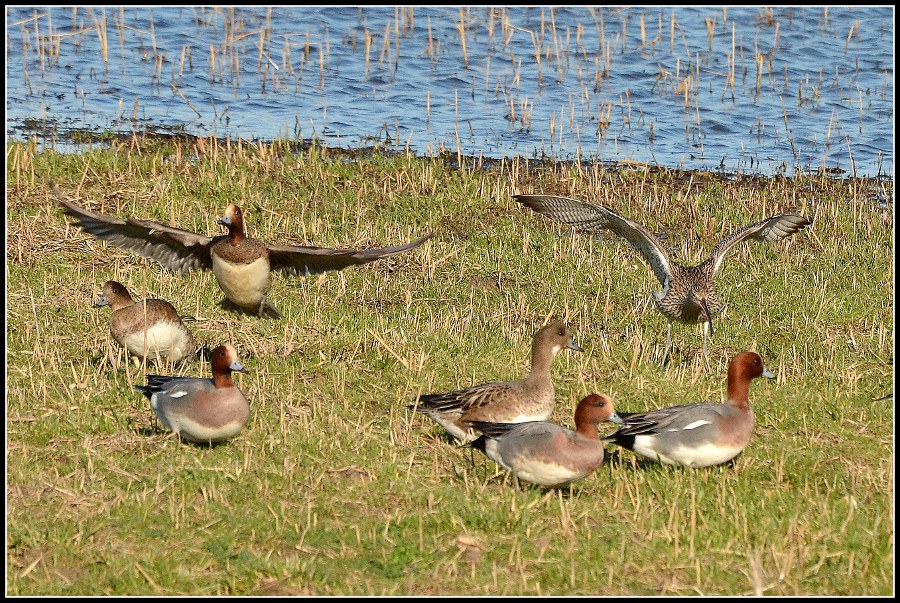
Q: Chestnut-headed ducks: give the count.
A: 4